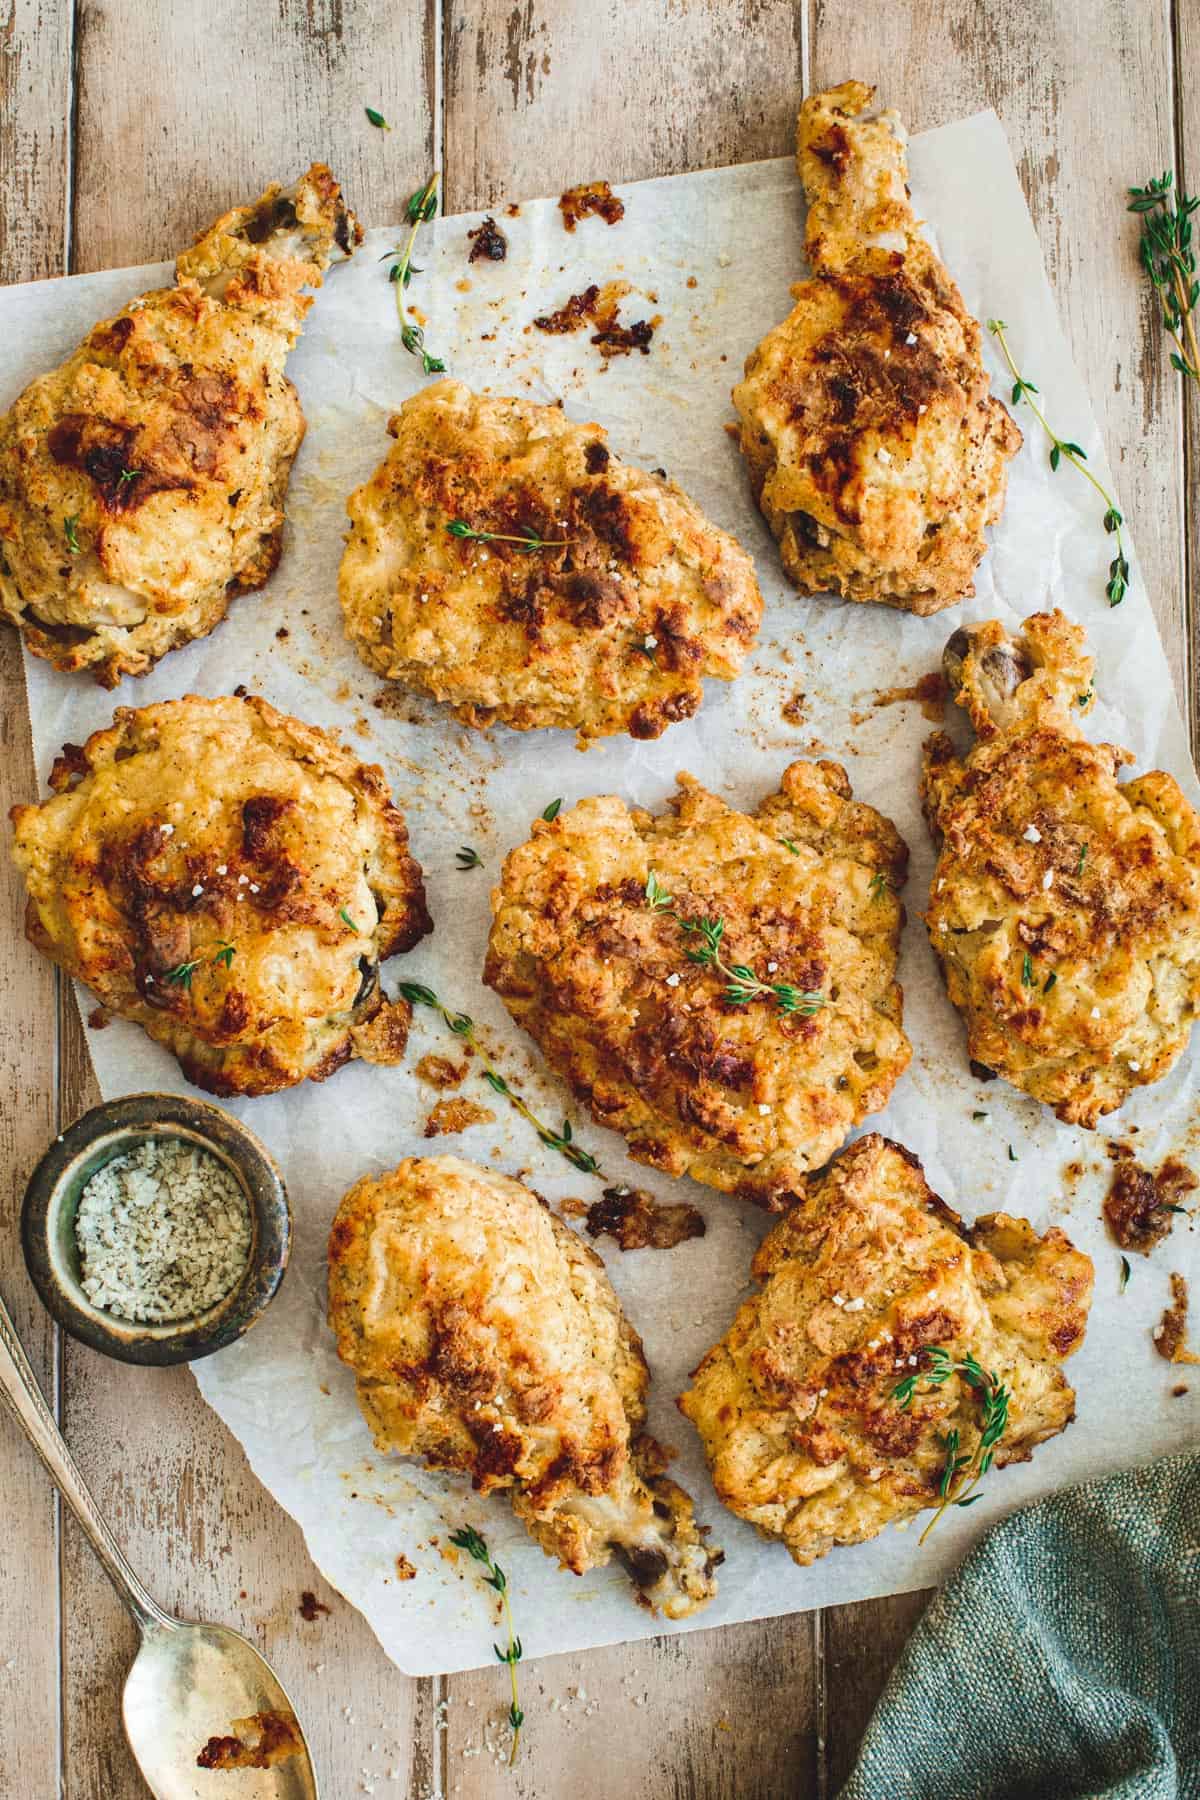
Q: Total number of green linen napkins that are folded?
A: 1